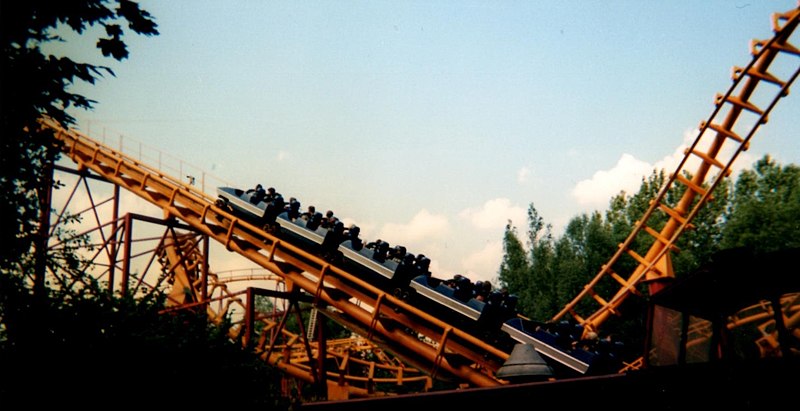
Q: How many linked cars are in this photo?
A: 5